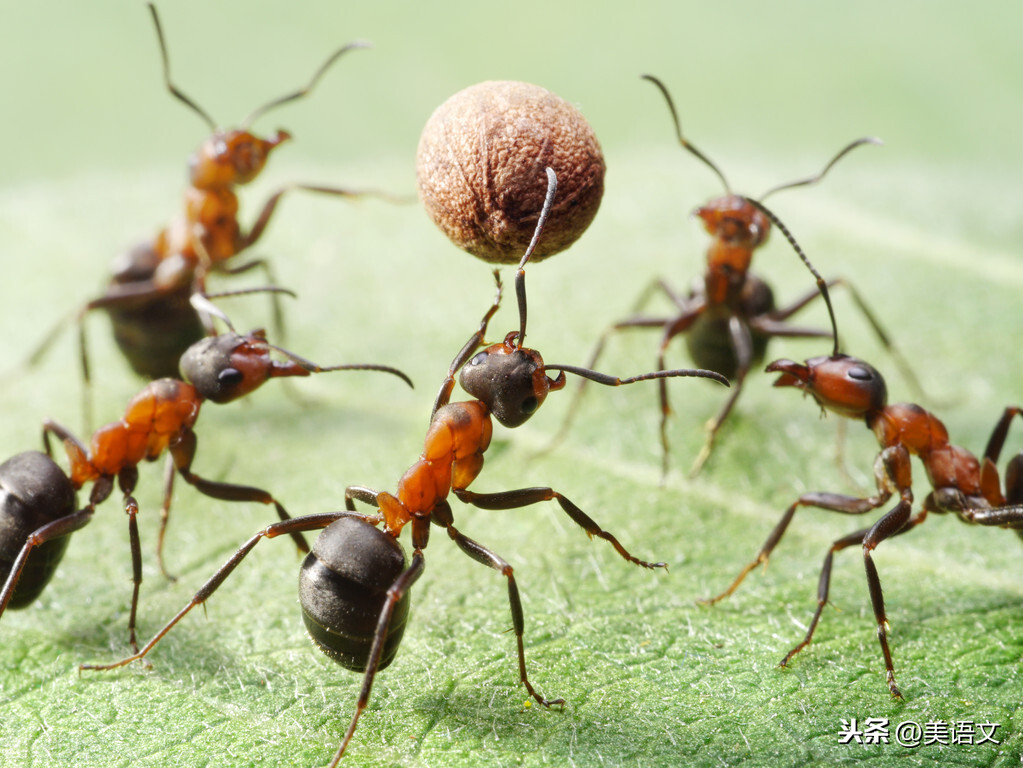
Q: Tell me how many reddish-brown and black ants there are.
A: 5